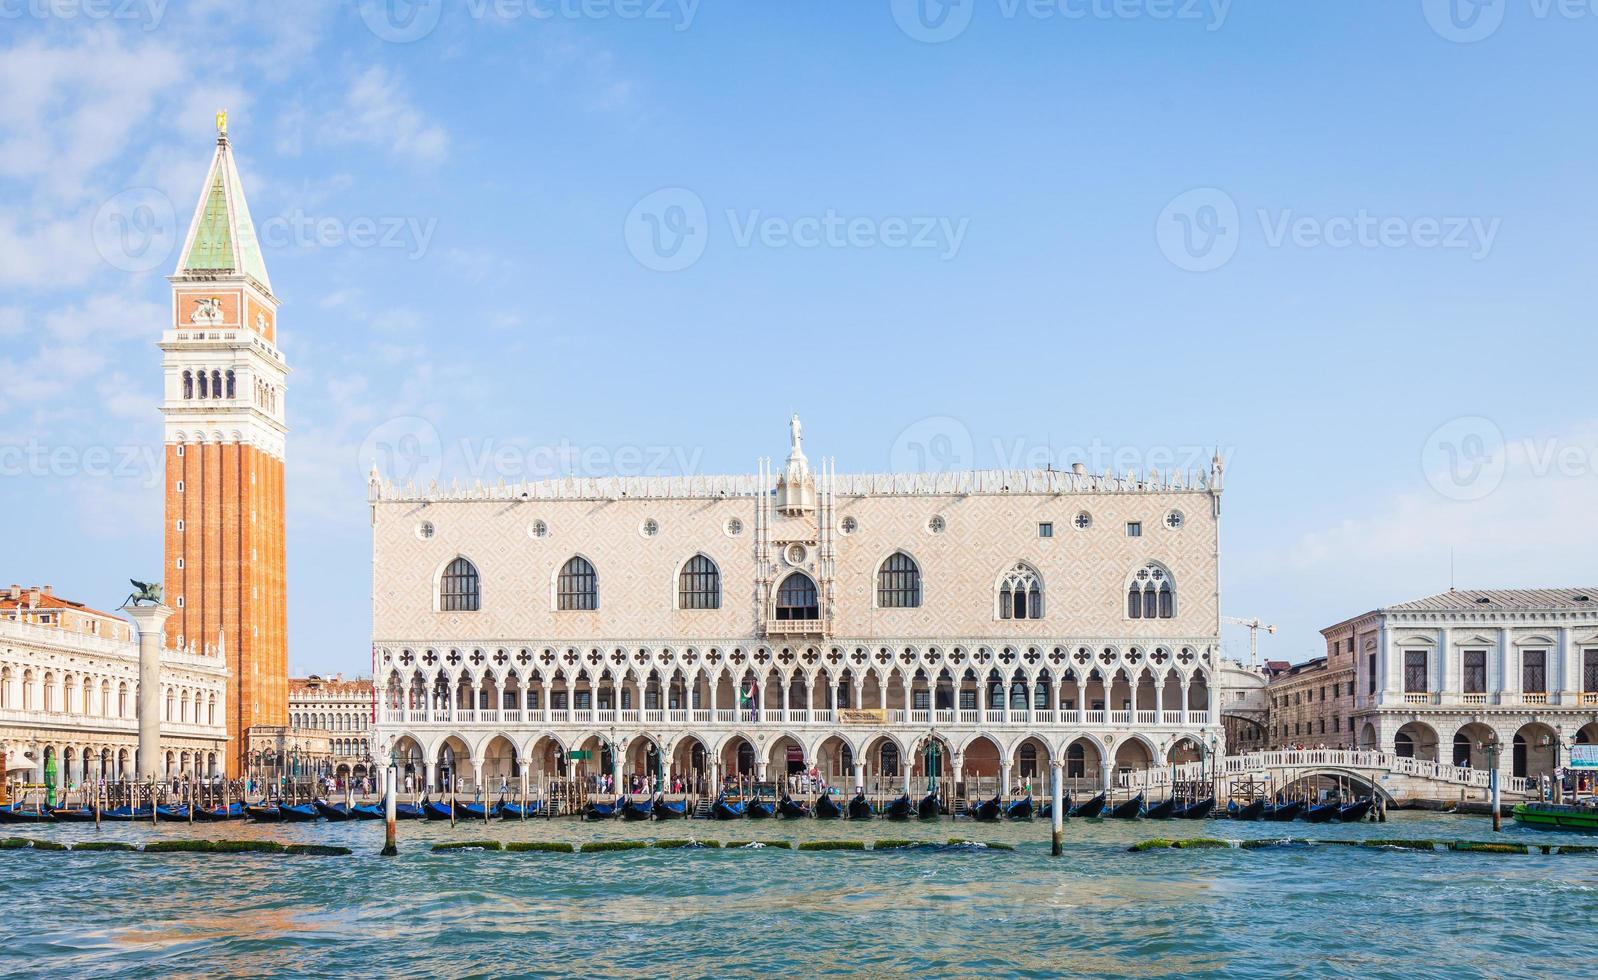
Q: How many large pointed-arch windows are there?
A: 7